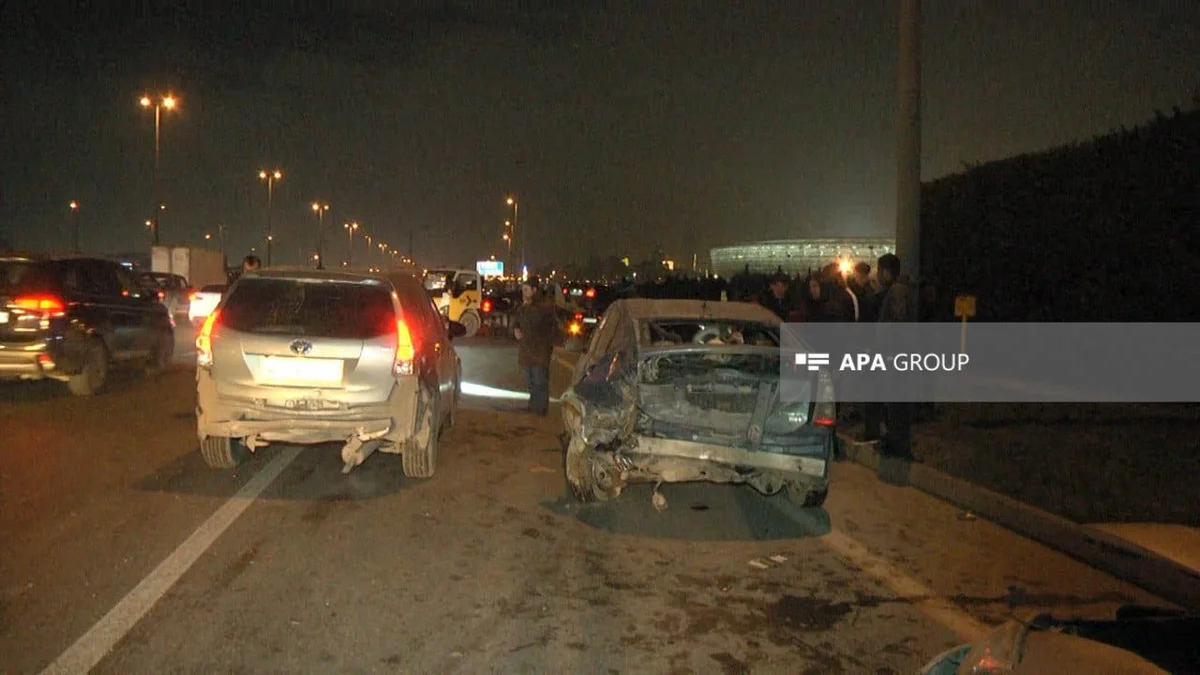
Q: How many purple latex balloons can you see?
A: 0